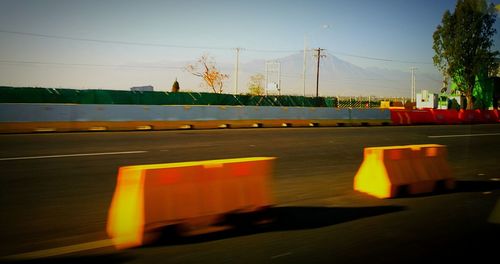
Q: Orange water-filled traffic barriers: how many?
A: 2